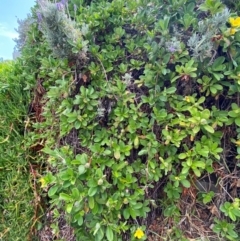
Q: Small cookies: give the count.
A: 0